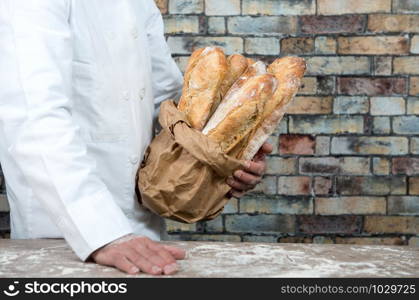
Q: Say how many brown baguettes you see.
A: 5